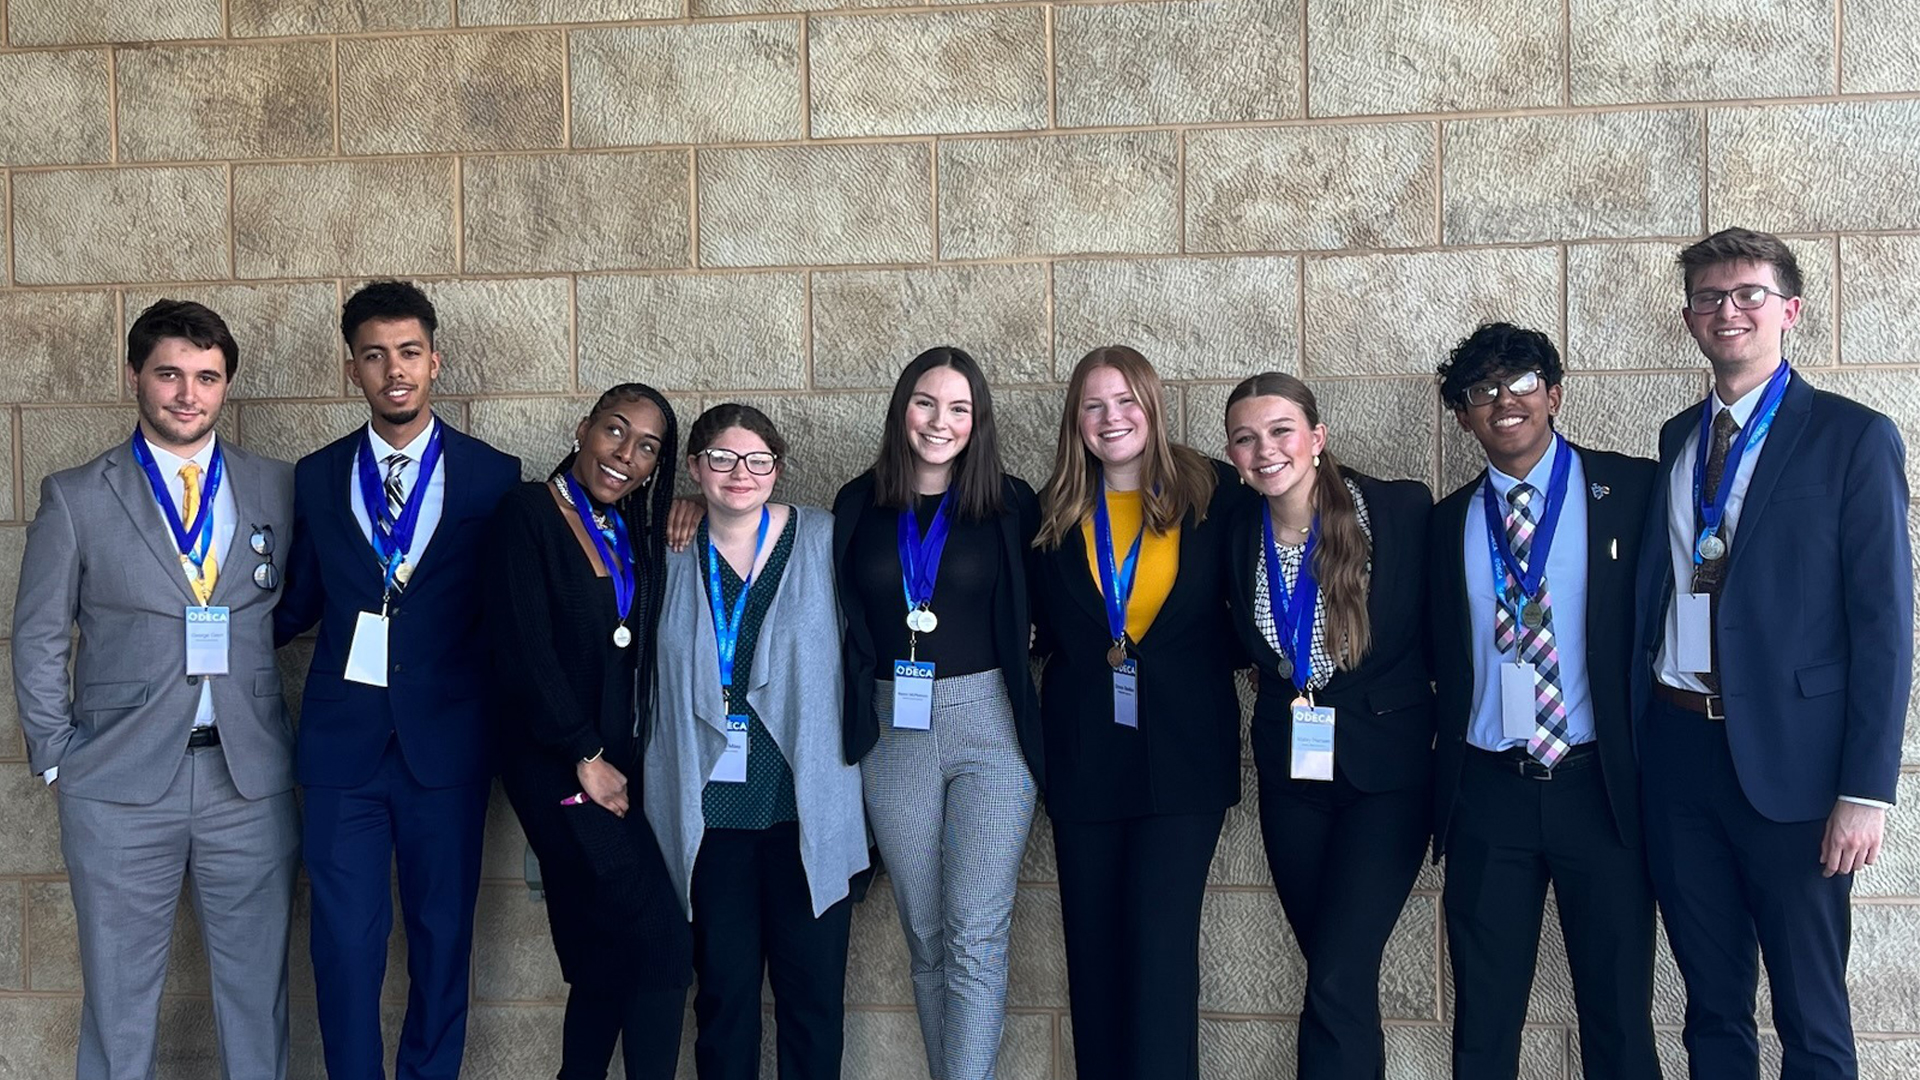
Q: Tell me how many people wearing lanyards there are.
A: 9